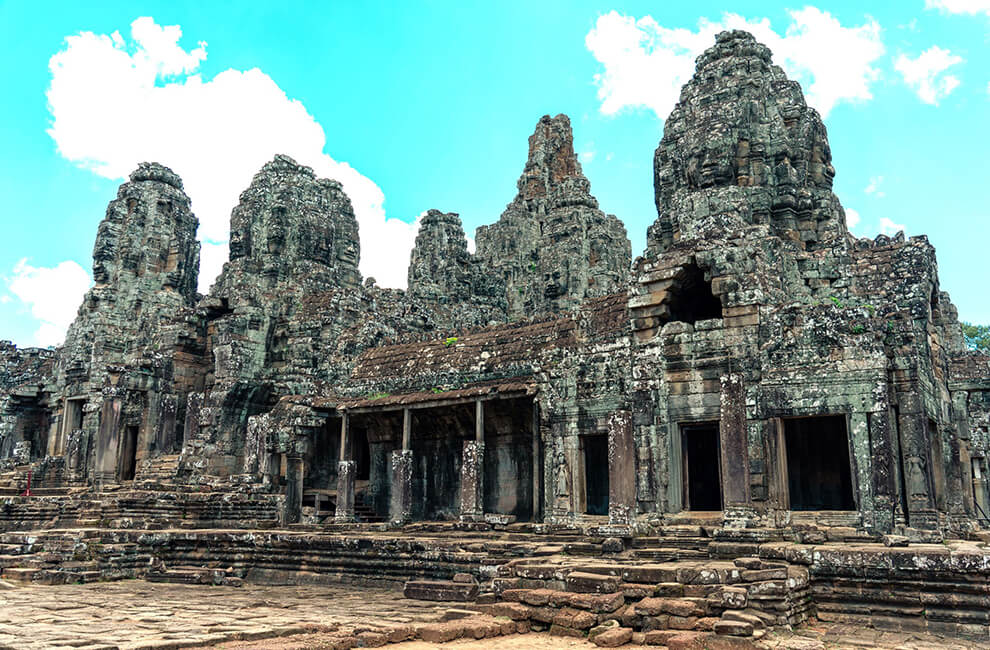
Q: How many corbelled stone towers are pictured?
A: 5